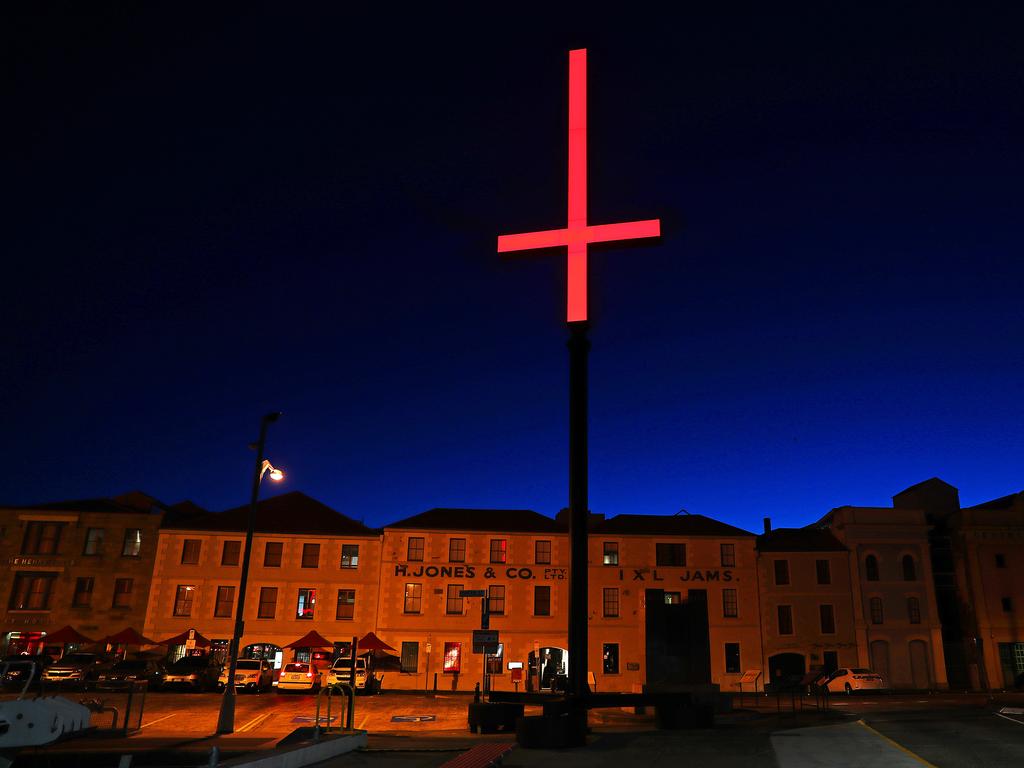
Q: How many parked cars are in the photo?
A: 8